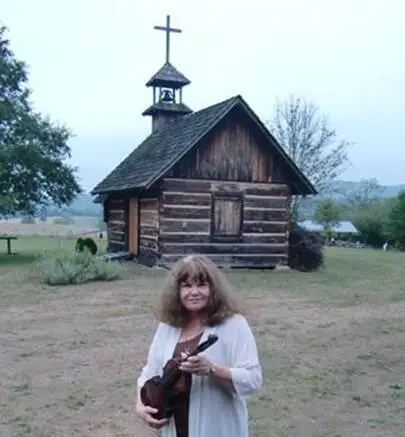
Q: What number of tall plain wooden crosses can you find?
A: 1